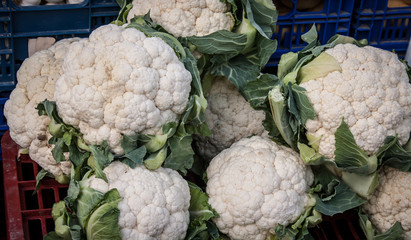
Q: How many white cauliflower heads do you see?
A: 8